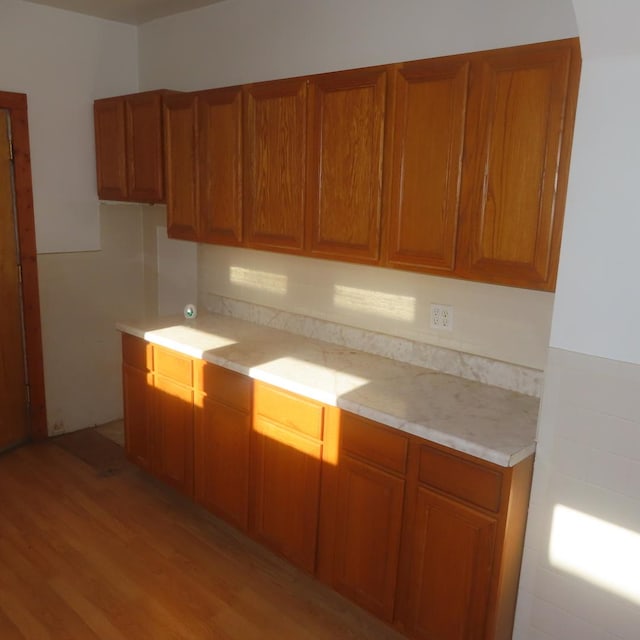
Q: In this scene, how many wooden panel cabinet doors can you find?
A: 14